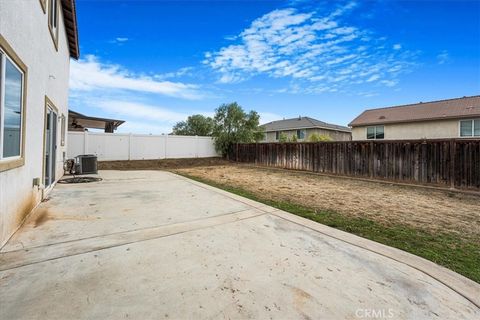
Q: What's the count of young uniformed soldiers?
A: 0